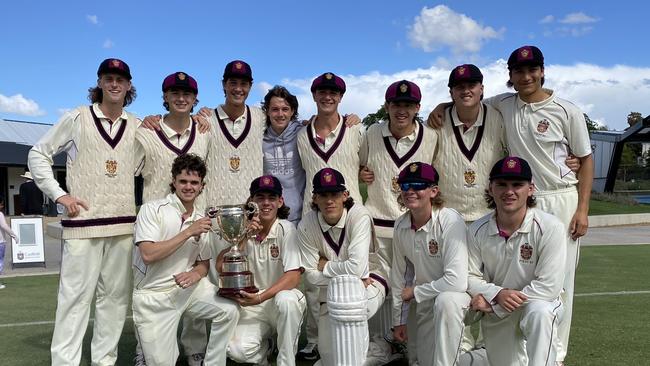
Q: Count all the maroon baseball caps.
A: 11